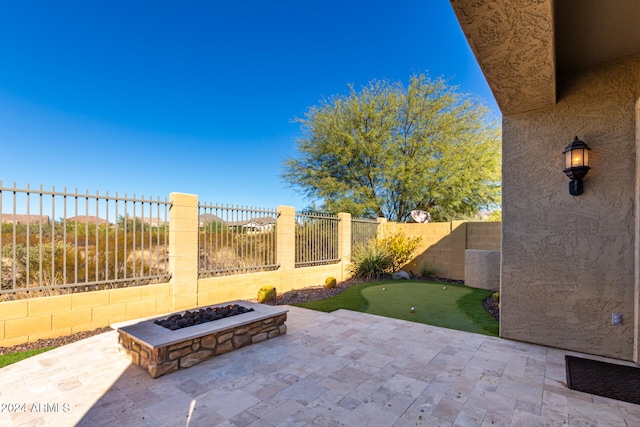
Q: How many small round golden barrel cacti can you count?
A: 2